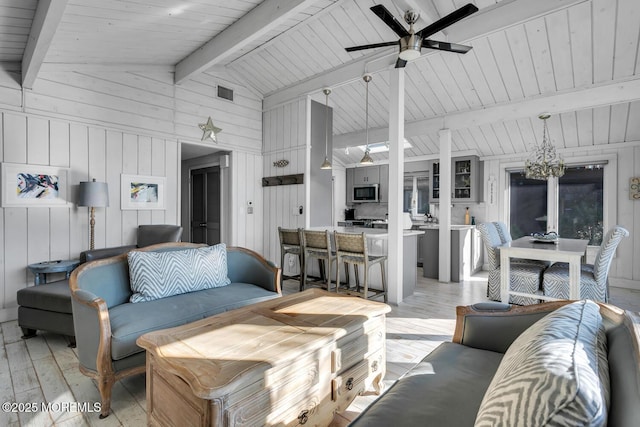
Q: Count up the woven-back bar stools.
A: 3